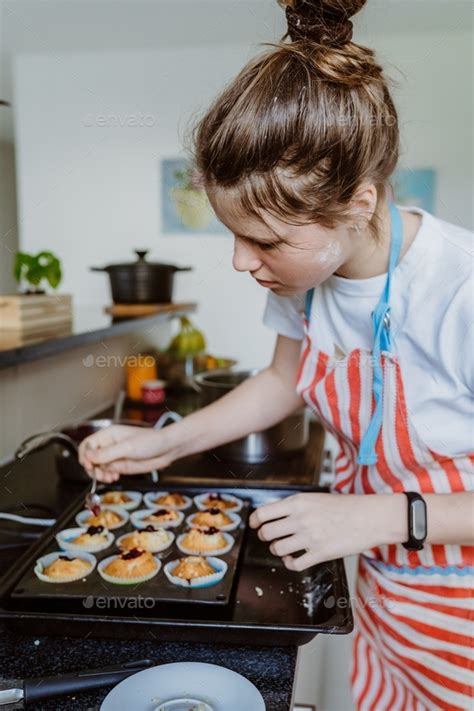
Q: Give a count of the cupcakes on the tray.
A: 12